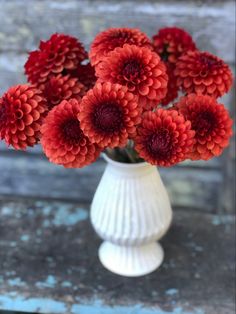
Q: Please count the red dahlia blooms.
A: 11